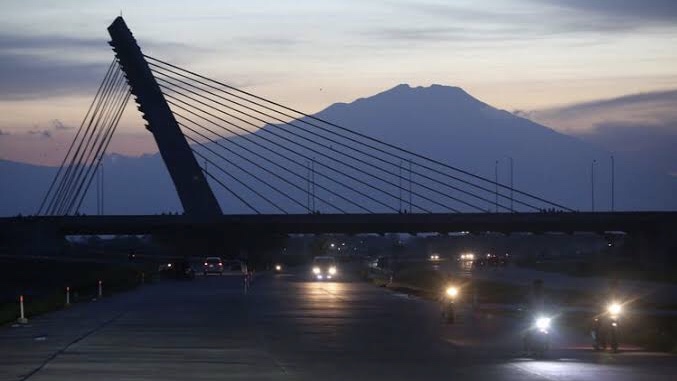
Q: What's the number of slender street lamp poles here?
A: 11